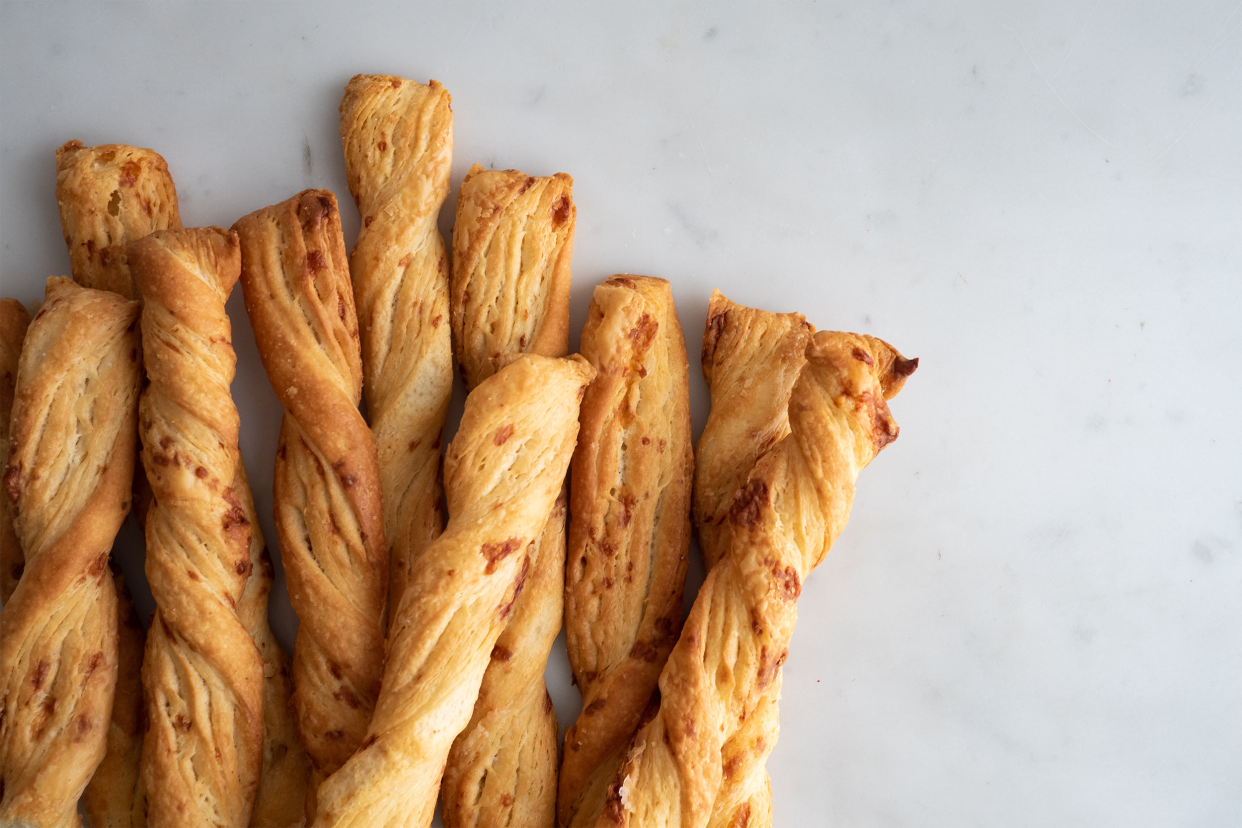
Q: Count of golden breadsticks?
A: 11